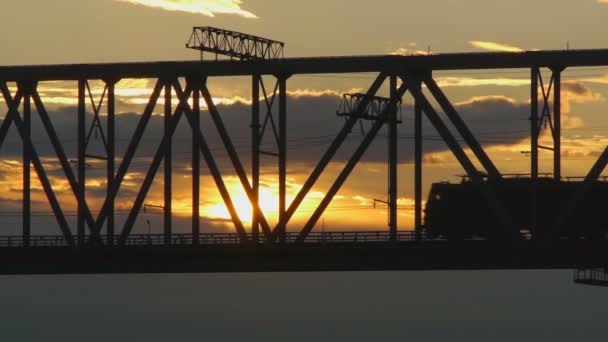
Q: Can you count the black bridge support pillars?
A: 11